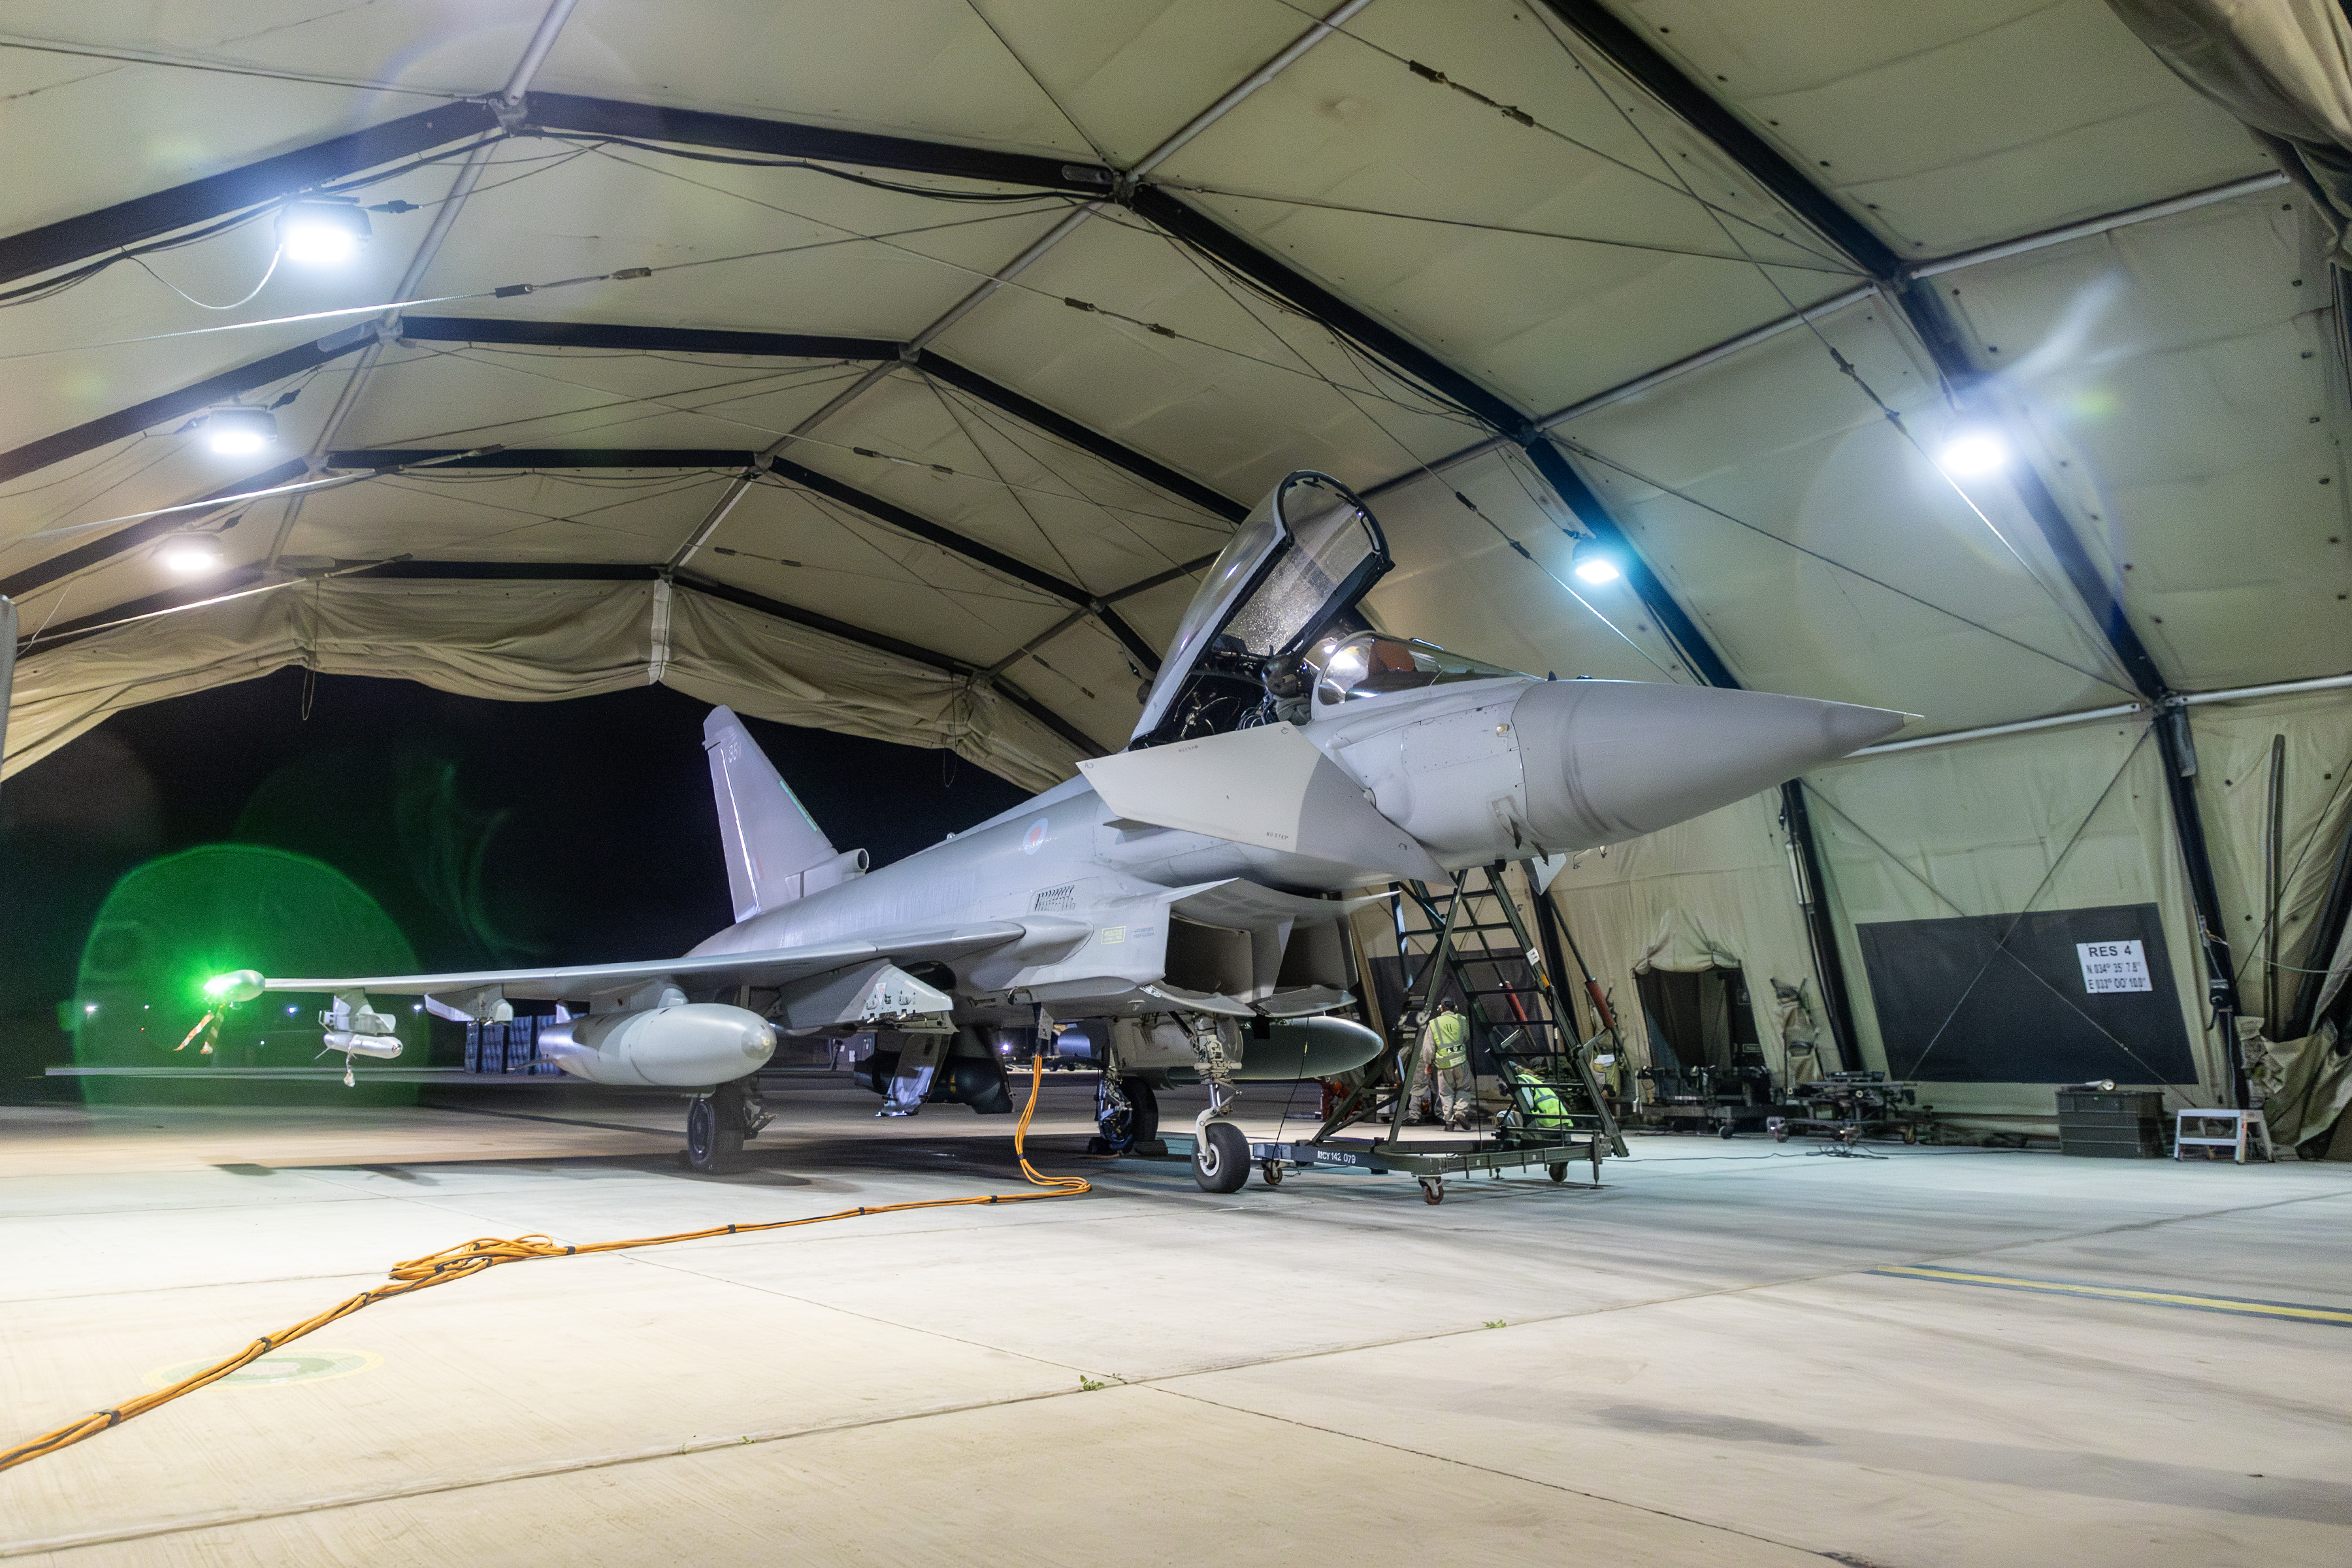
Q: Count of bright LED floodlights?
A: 5